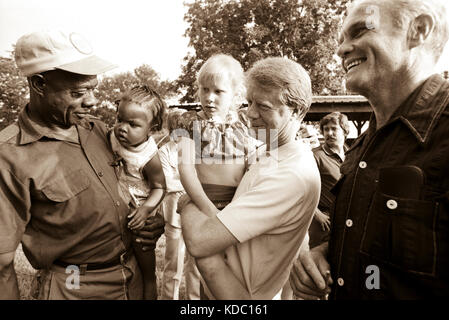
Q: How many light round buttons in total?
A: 4